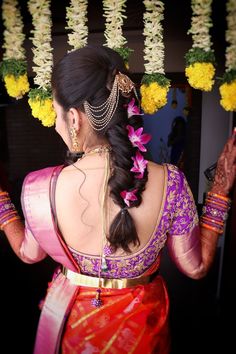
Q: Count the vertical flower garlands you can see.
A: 7